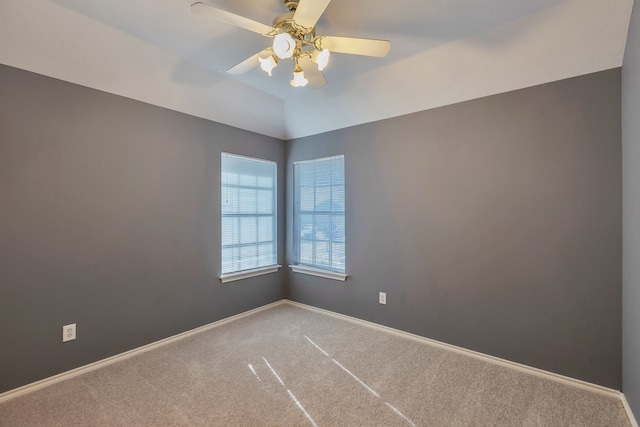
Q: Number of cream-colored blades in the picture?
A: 5